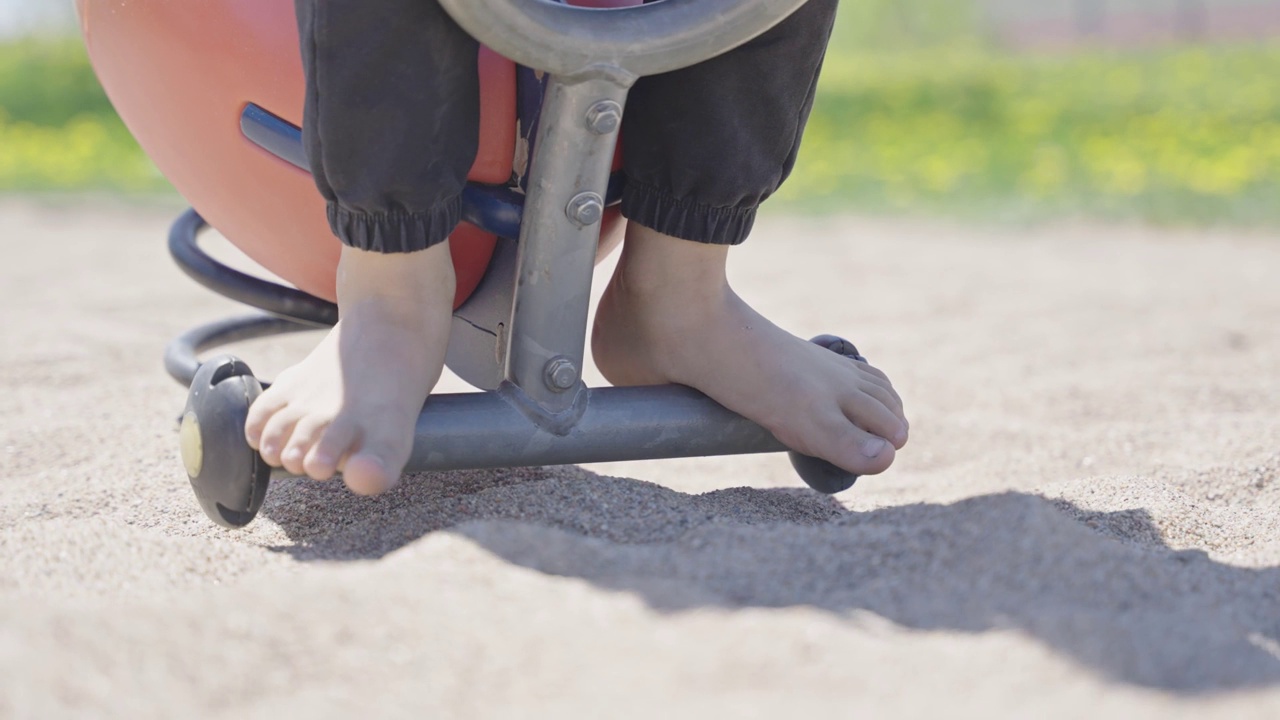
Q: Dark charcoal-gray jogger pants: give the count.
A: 1